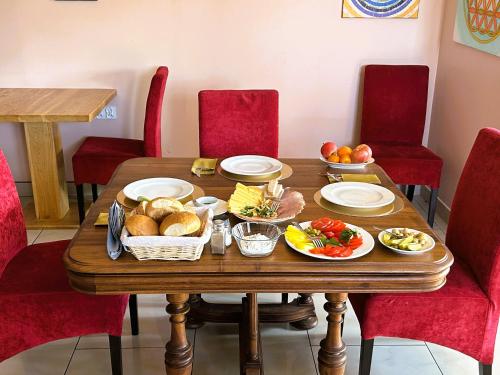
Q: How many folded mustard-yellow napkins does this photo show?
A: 3